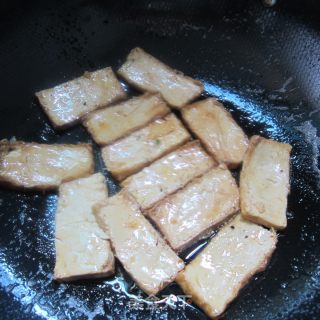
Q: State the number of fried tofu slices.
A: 12